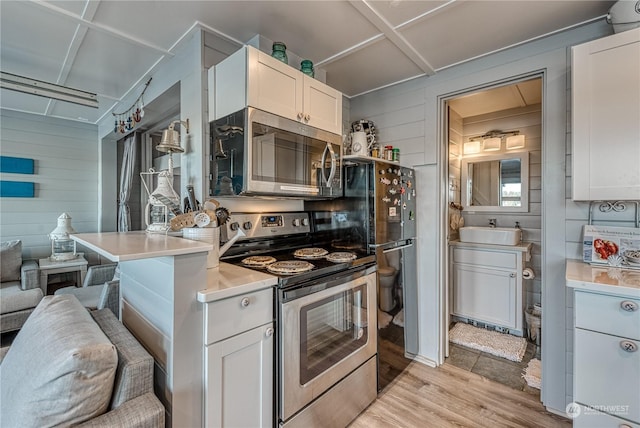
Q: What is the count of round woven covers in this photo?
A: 4